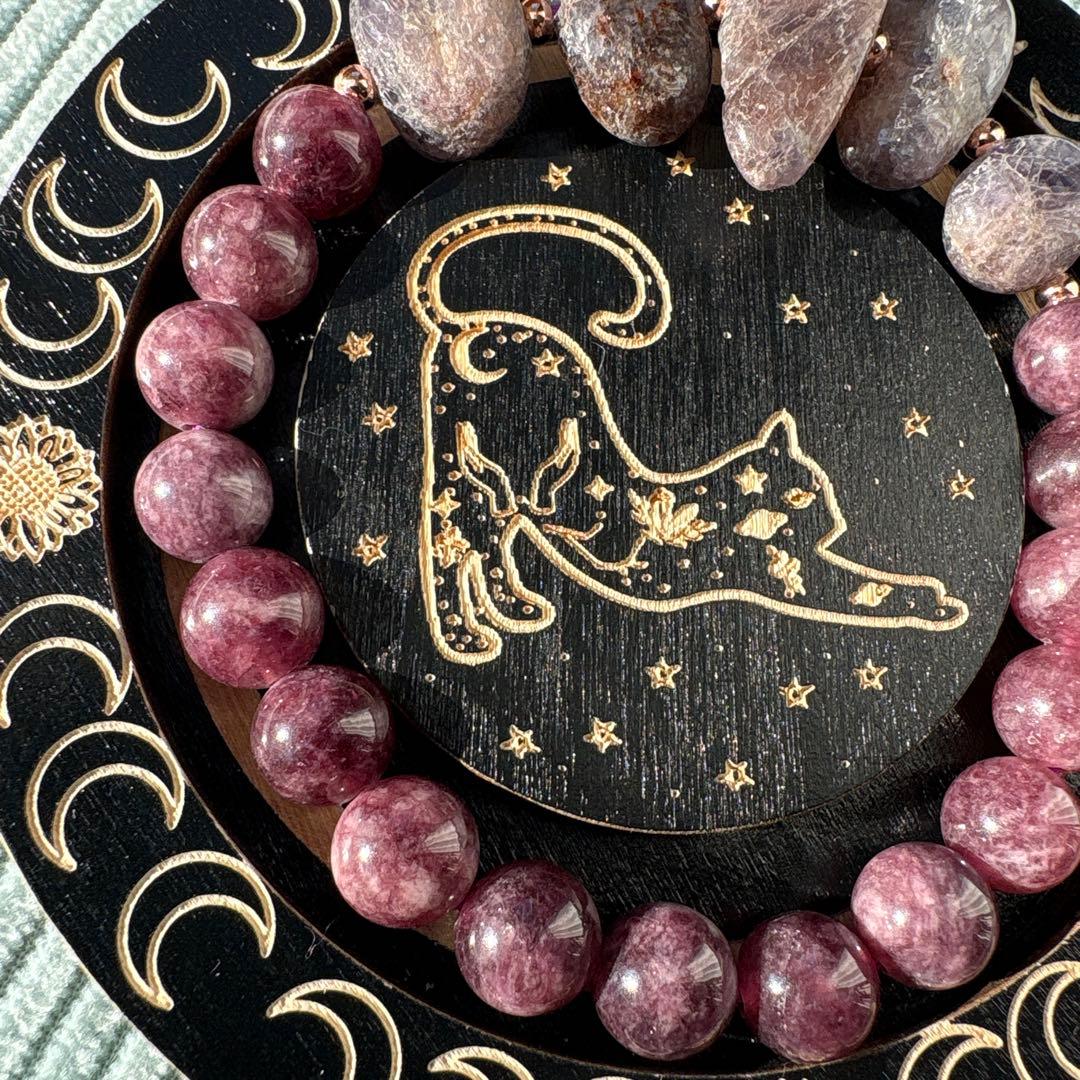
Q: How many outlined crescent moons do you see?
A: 12